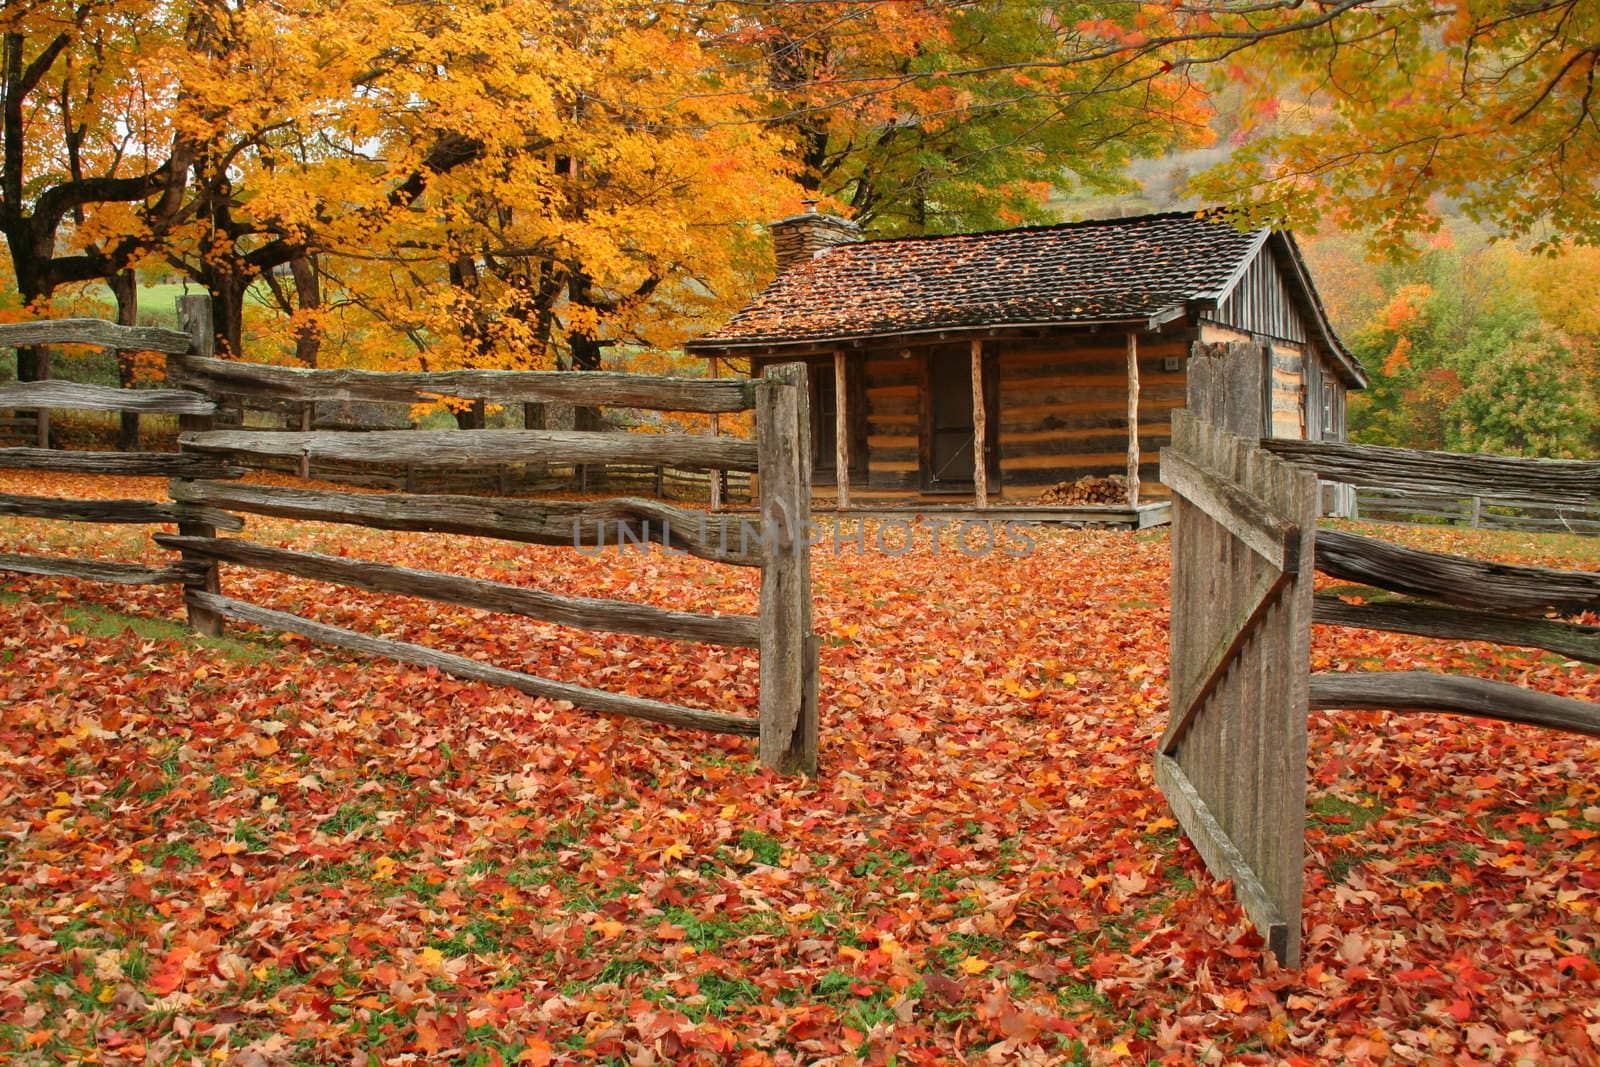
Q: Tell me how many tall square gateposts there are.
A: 2